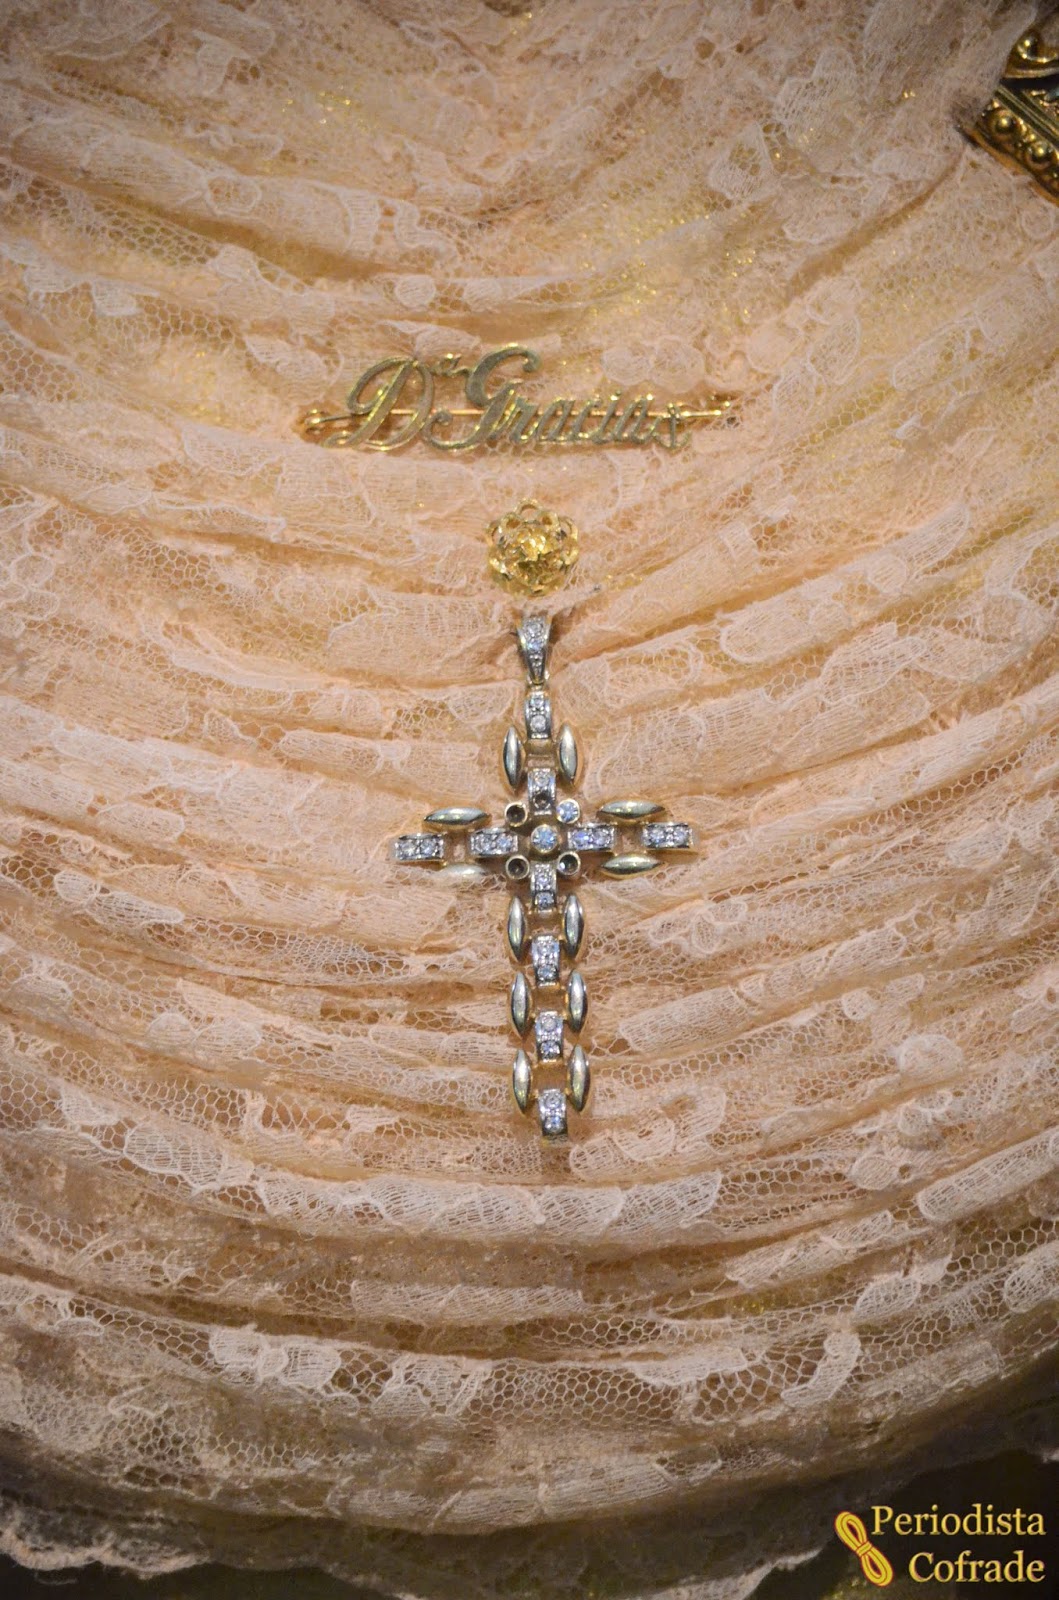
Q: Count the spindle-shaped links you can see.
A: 12